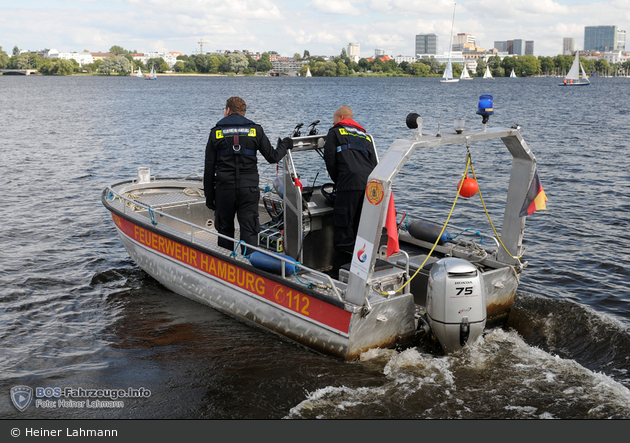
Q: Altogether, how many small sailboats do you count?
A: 8